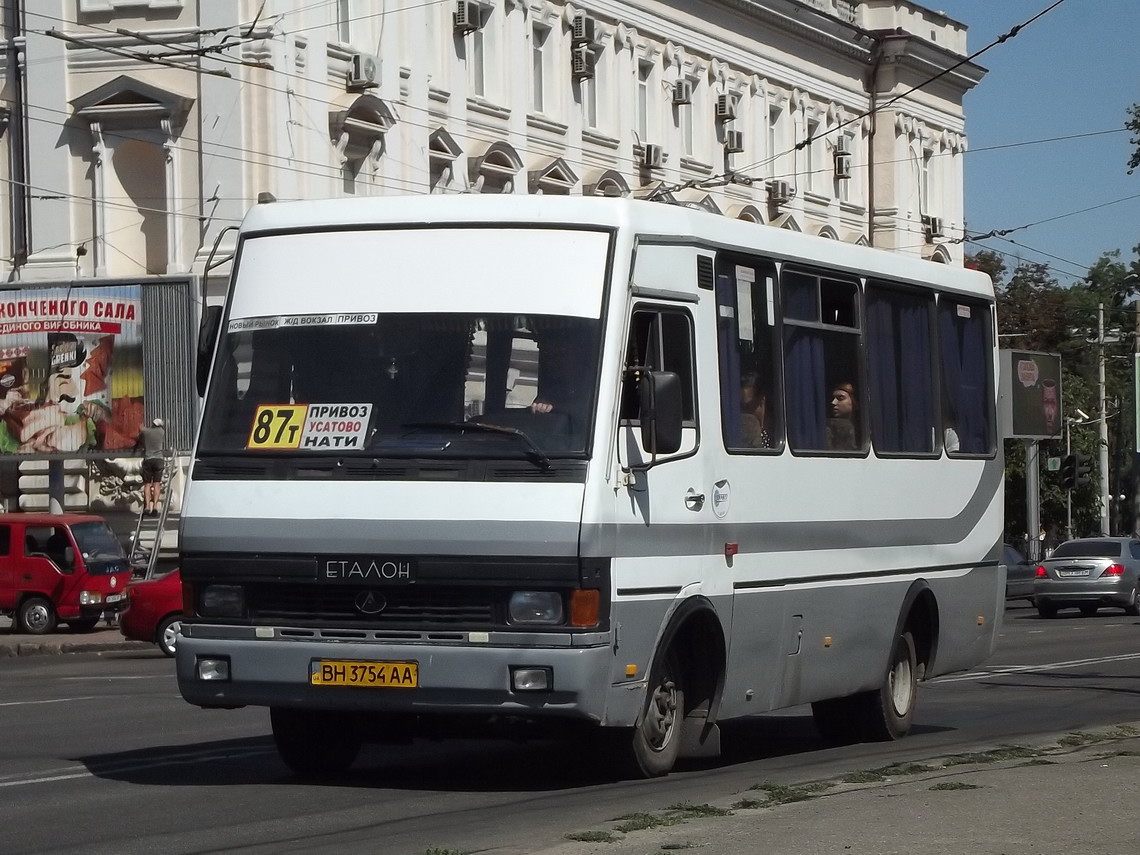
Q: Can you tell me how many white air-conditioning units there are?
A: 12